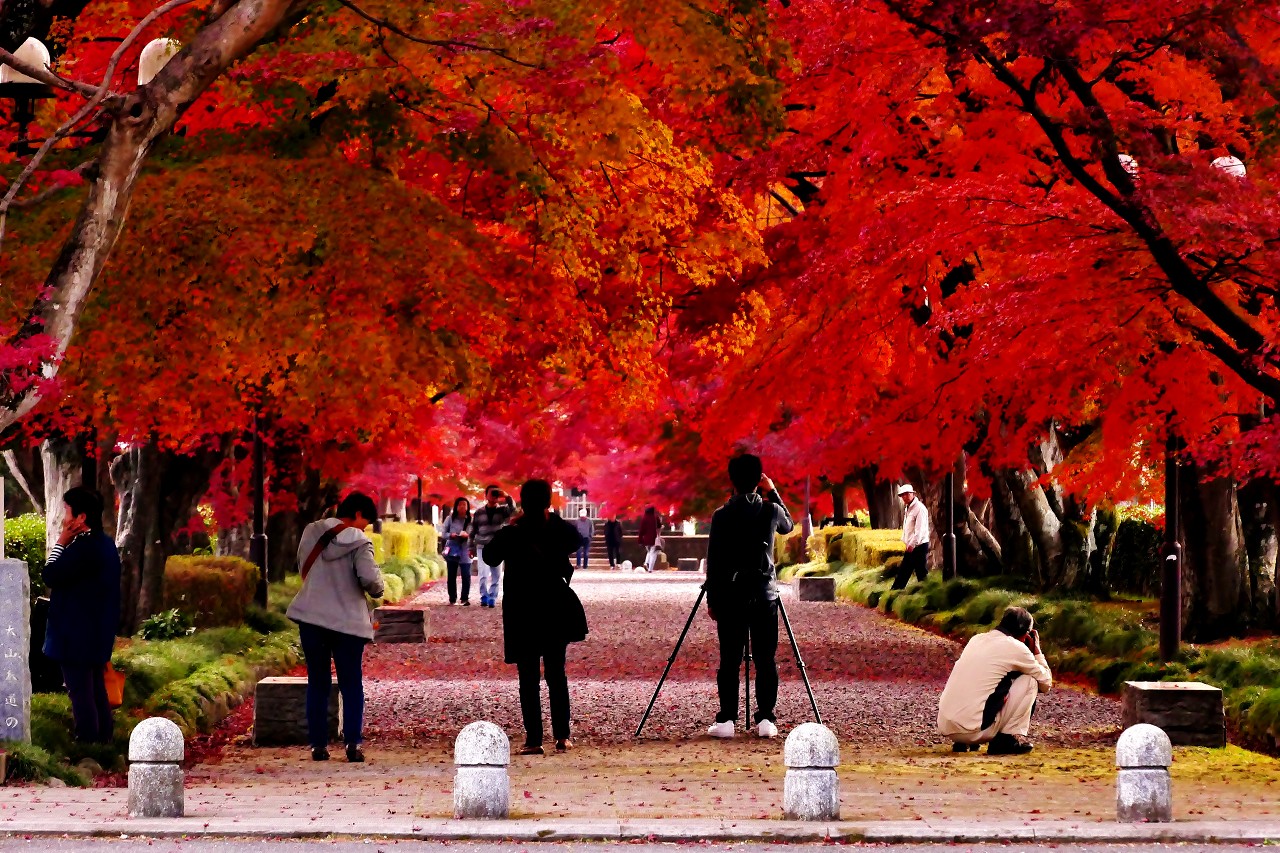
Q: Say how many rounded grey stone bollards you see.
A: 4